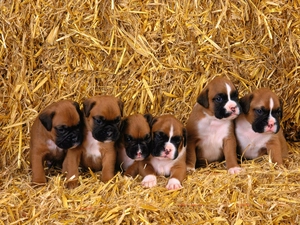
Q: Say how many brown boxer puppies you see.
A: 6